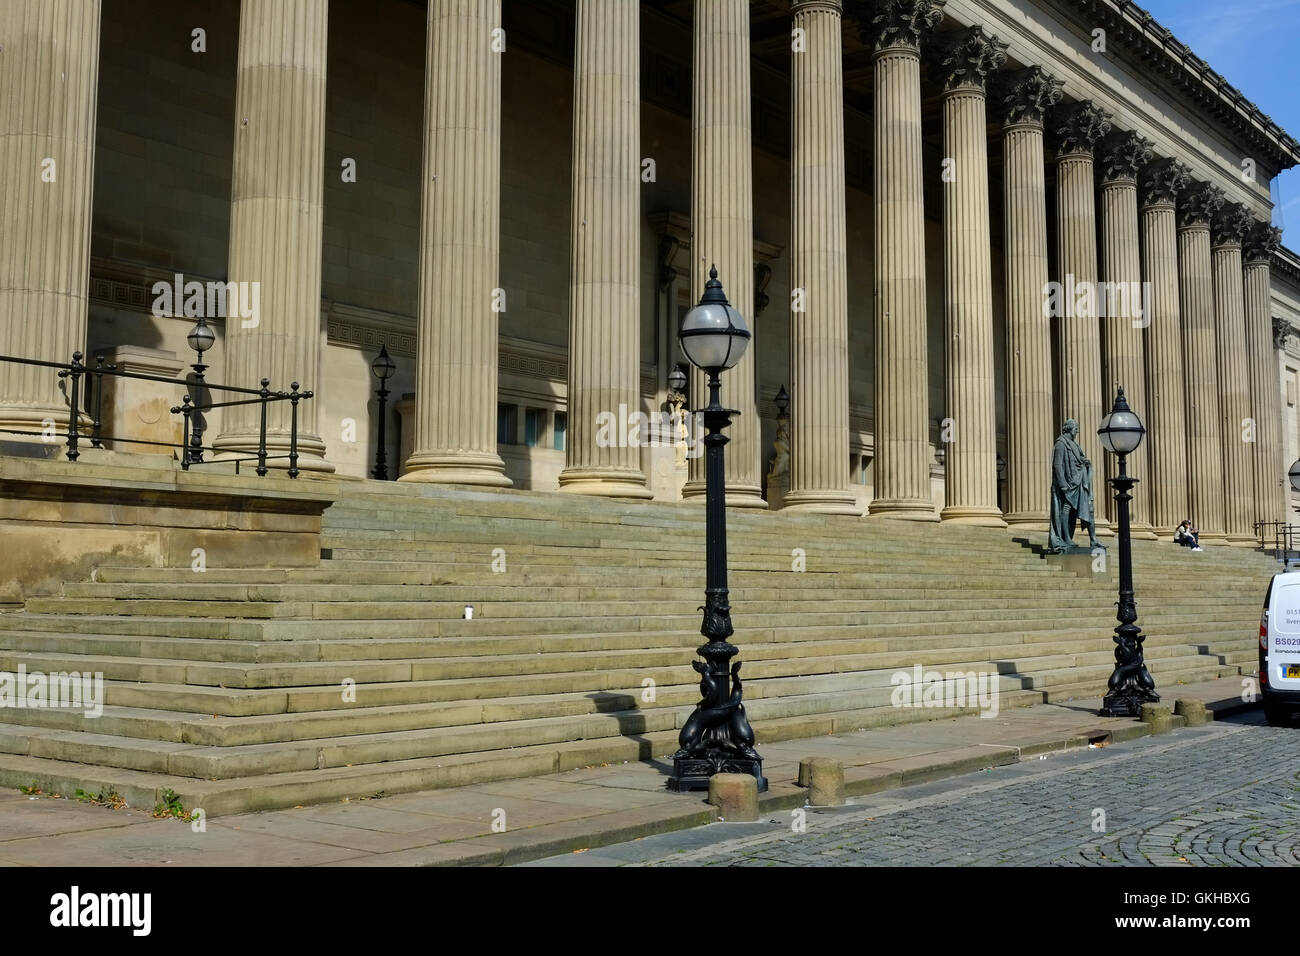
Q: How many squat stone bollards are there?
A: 4